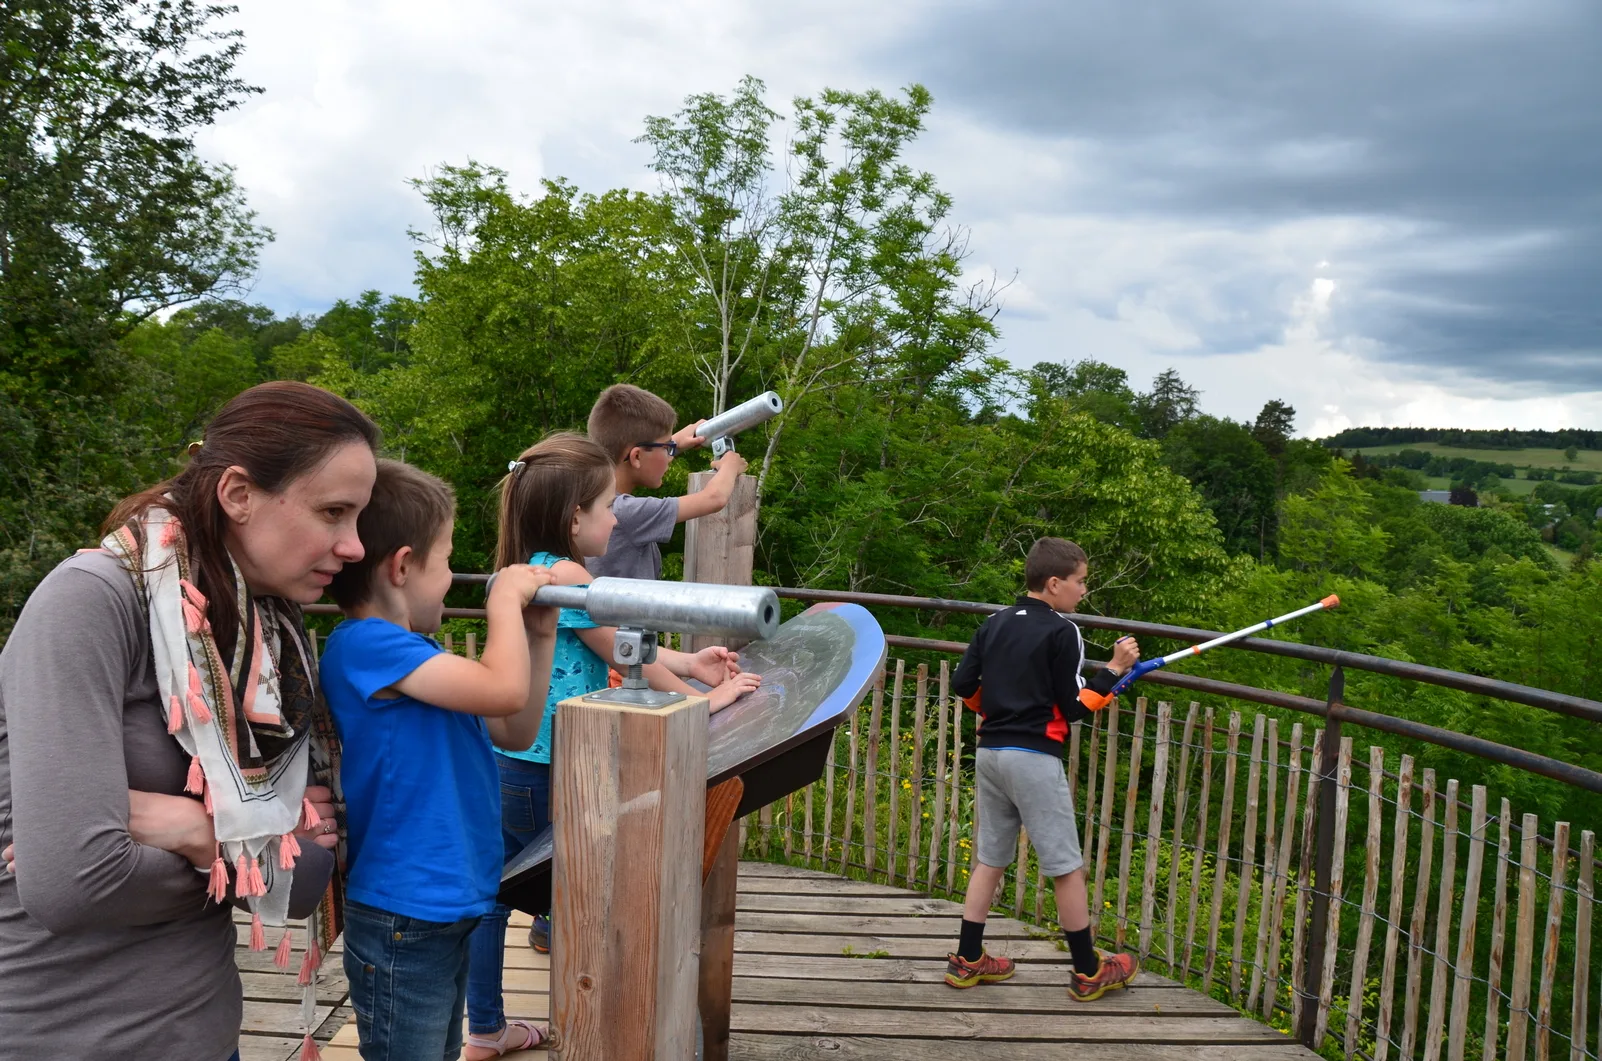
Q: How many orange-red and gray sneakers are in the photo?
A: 2